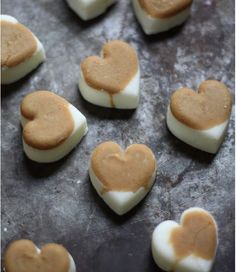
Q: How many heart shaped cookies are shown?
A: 9